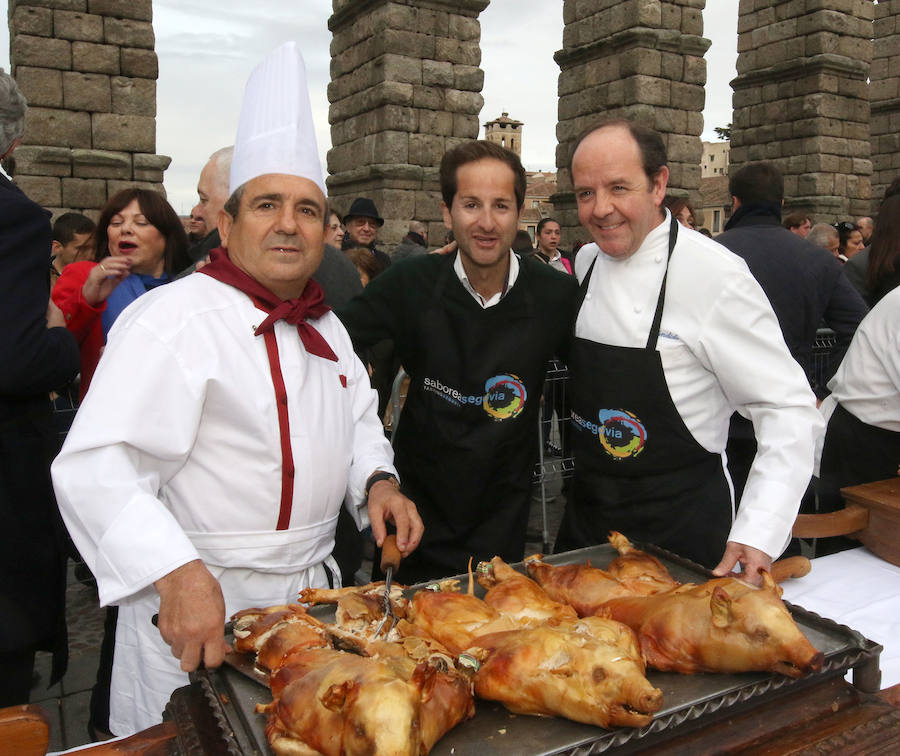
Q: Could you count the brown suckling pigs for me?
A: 3